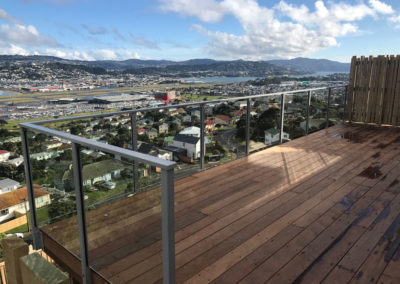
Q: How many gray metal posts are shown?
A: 10